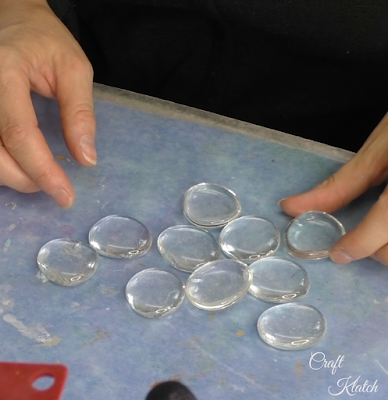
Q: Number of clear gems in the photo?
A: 10